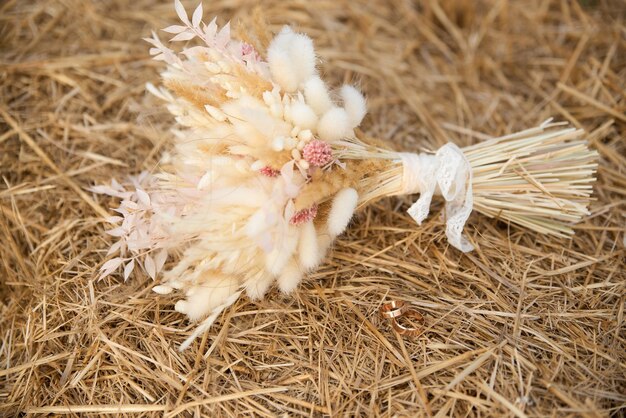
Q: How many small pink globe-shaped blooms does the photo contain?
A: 4